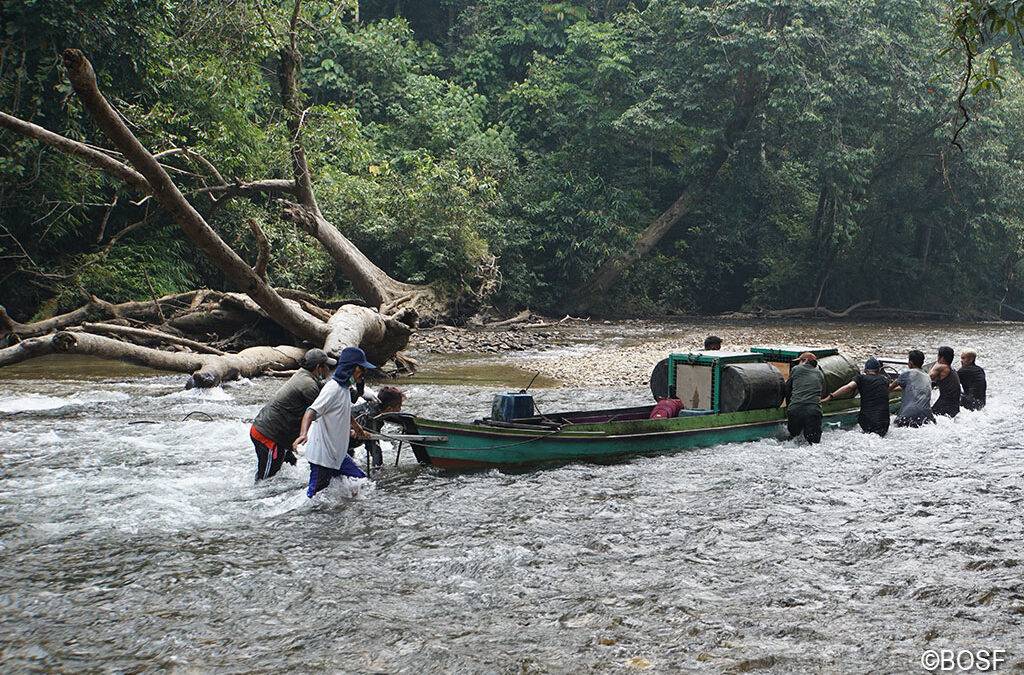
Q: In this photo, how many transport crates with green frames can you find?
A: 2